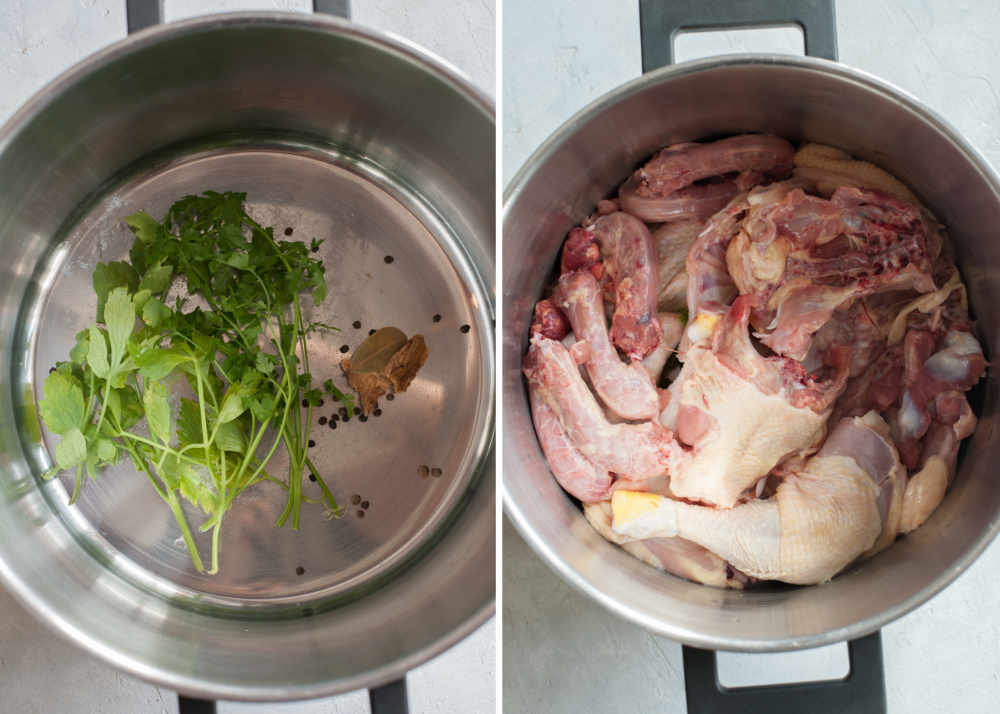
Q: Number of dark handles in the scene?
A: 4